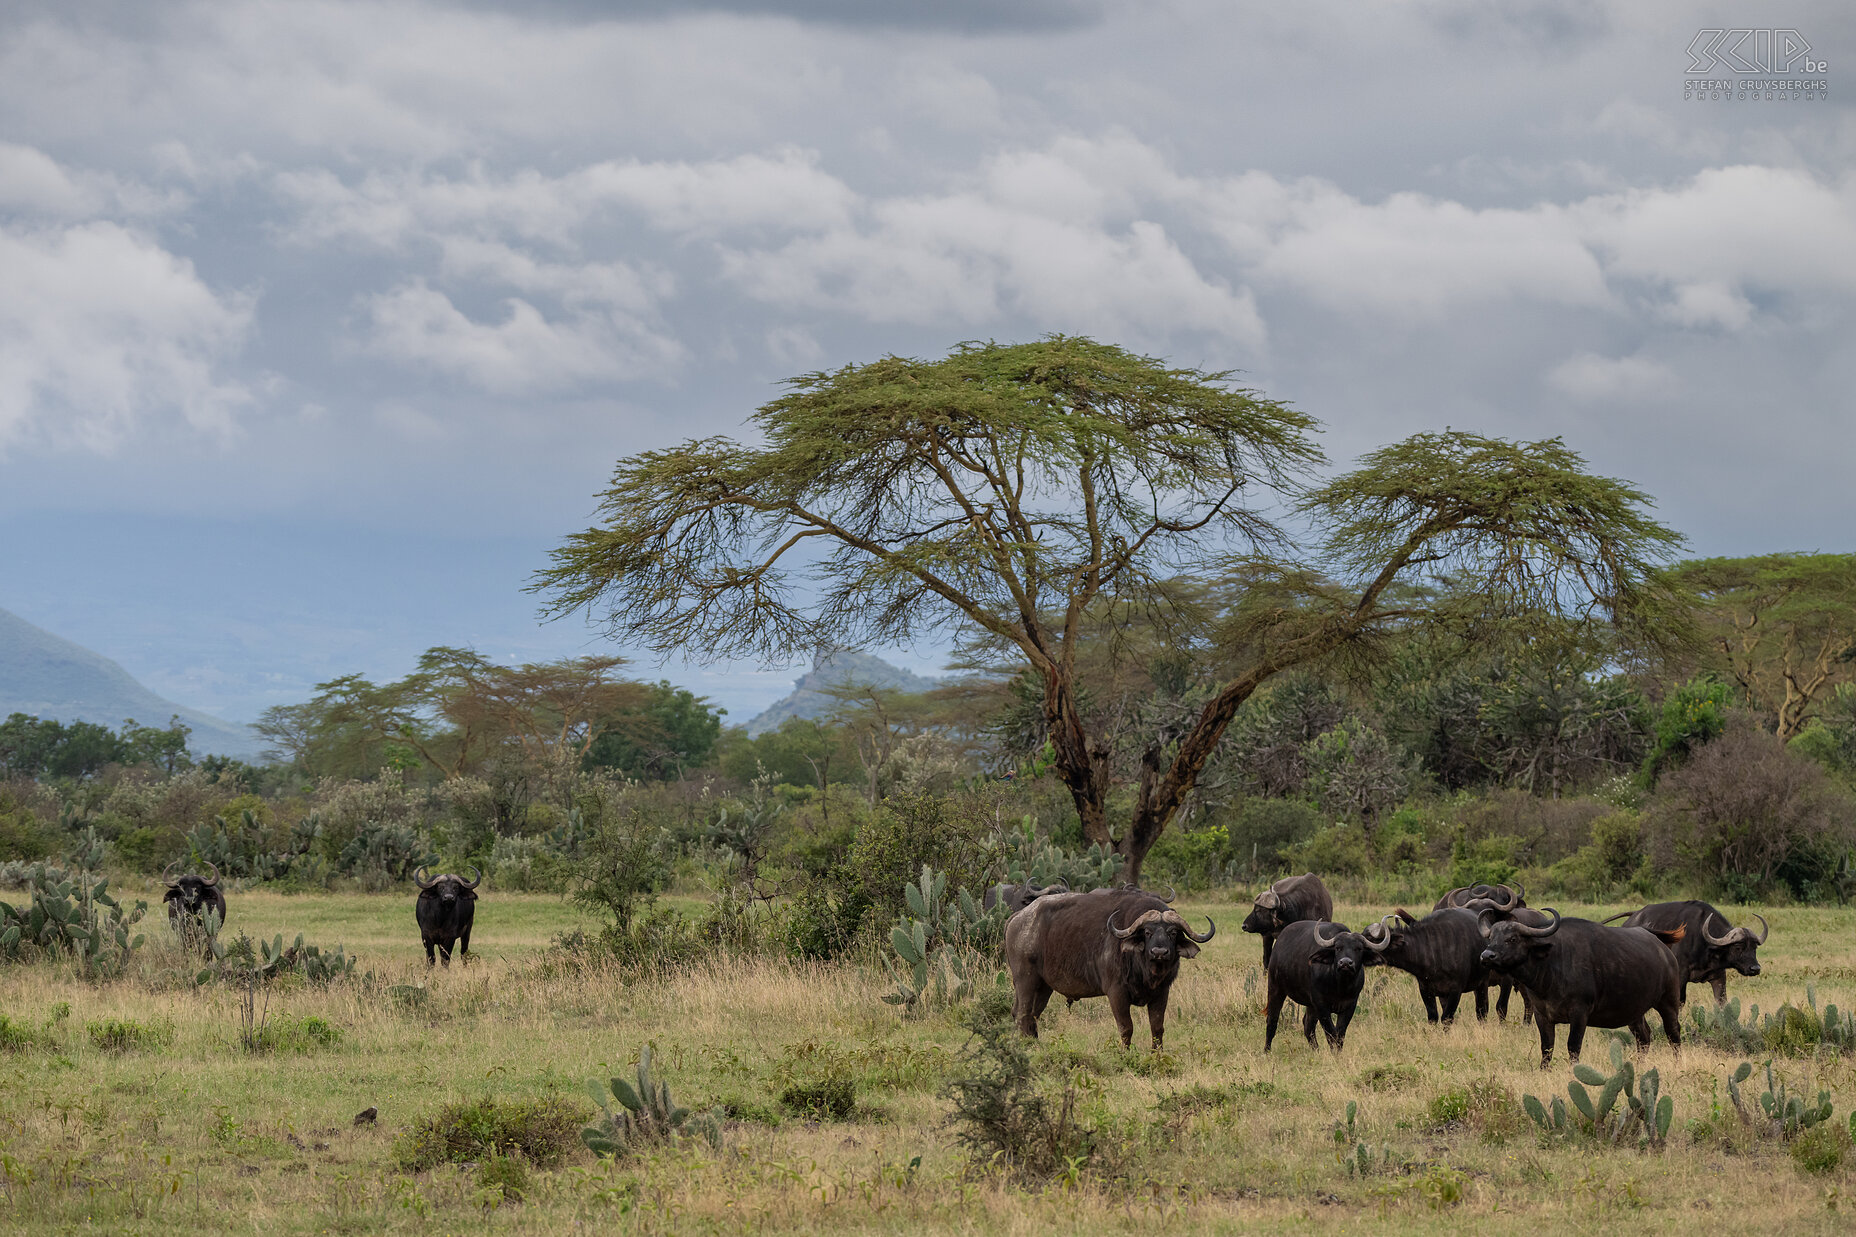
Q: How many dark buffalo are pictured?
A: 12